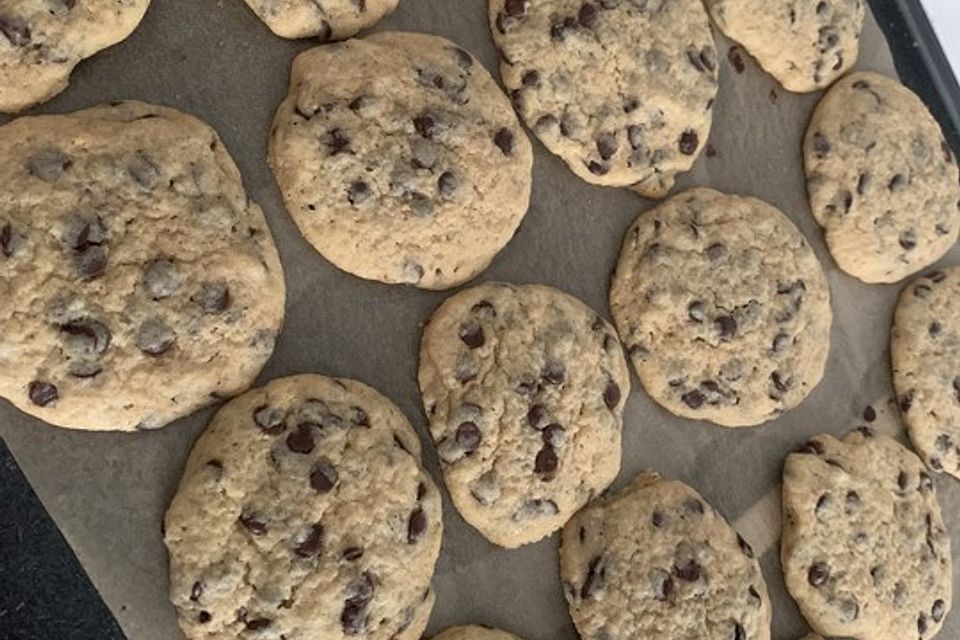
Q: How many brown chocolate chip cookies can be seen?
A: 14